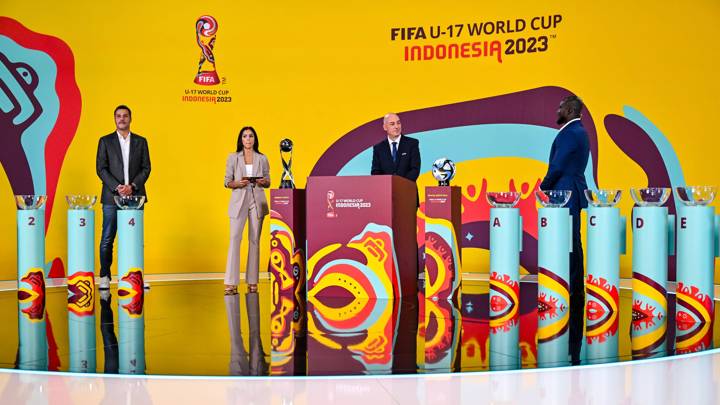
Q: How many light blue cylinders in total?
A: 8